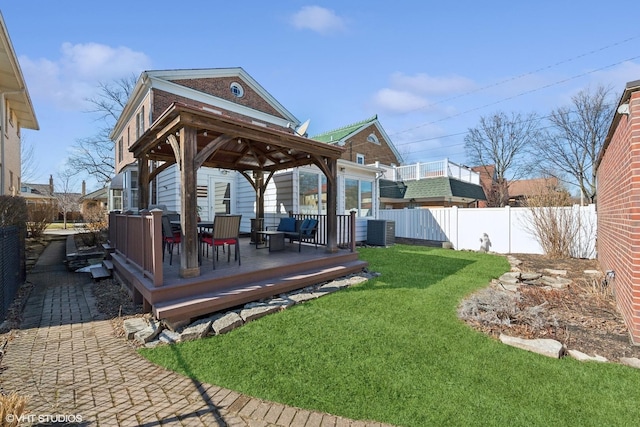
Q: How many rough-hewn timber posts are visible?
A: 4